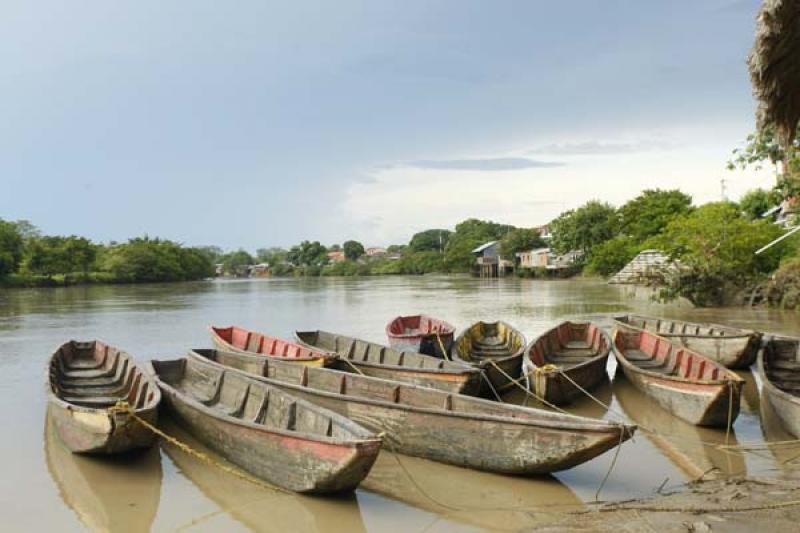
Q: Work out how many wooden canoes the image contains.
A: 11